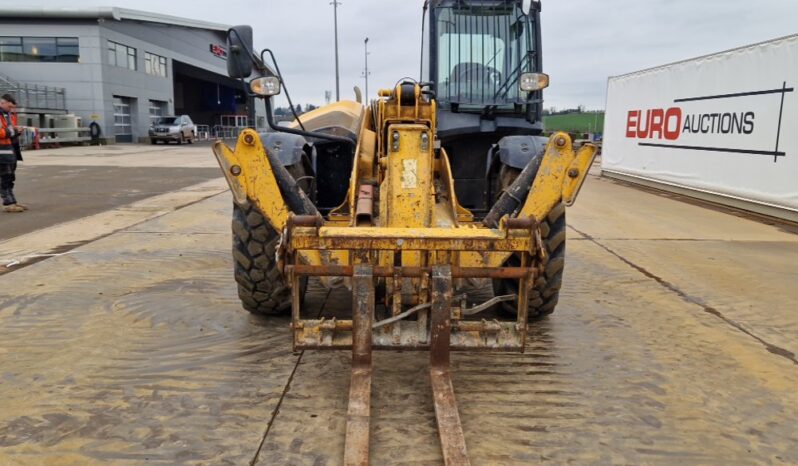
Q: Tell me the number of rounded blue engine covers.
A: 0